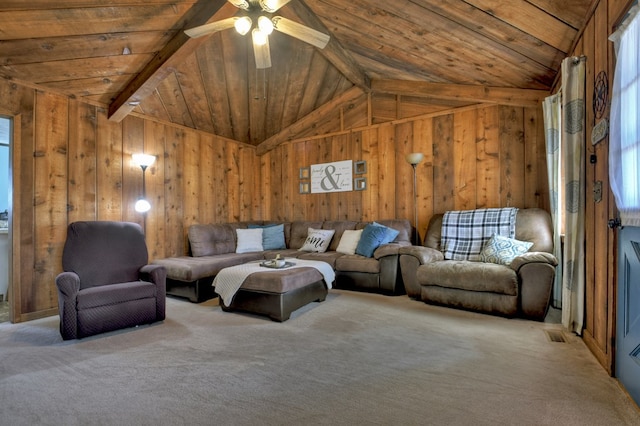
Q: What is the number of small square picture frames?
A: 4